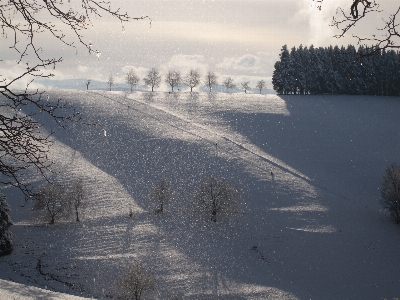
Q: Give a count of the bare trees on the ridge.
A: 10